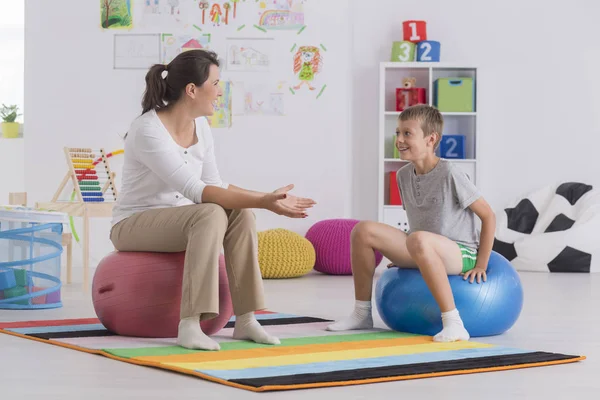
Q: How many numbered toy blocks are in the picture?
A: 5